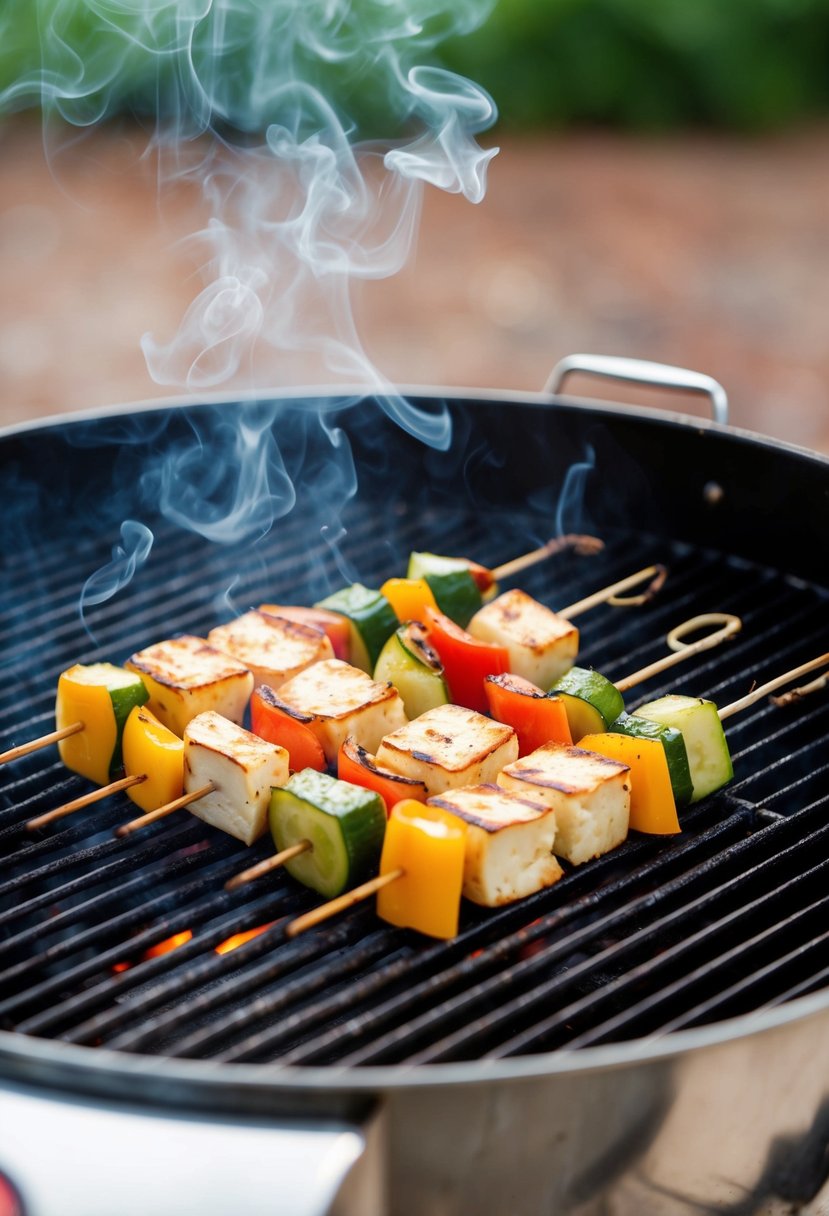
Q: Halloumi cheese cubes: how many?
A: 8